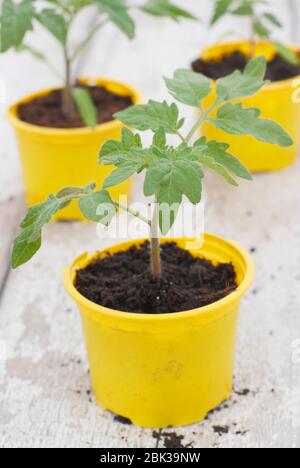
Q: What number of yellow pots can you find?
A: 3